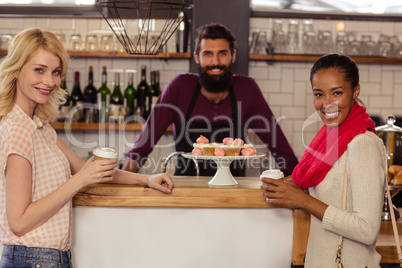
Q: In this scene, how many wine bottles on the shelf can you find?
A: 9